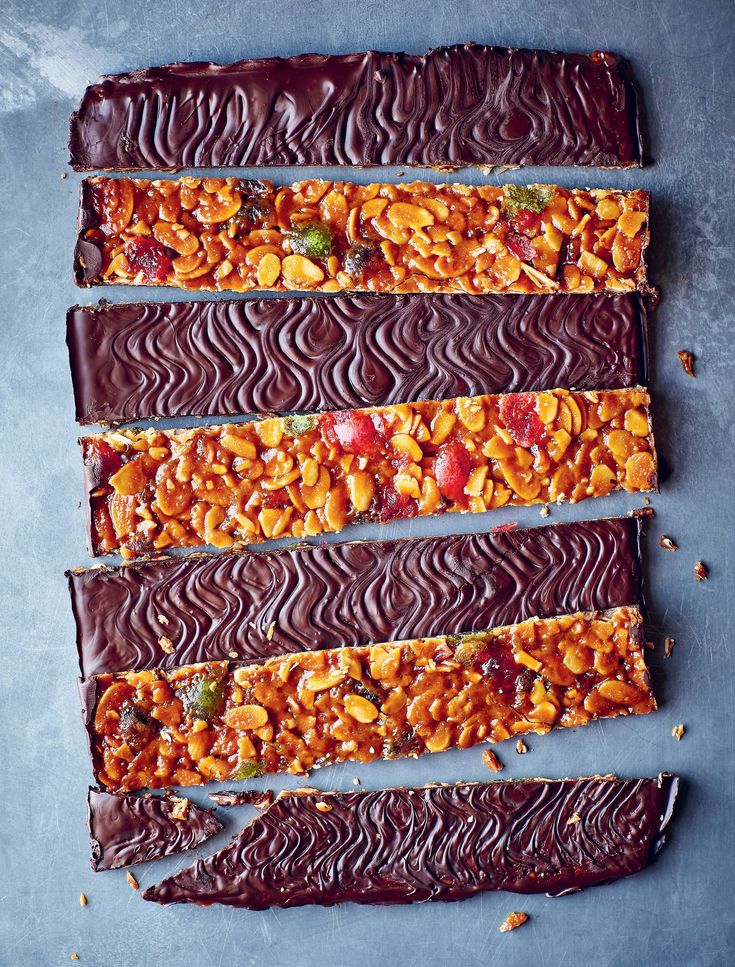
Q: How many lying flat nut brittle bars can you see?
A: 3